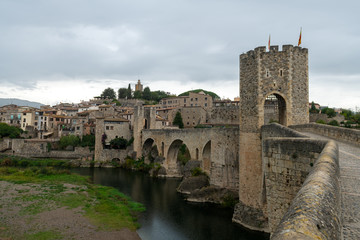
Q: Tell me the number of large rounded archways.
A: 4